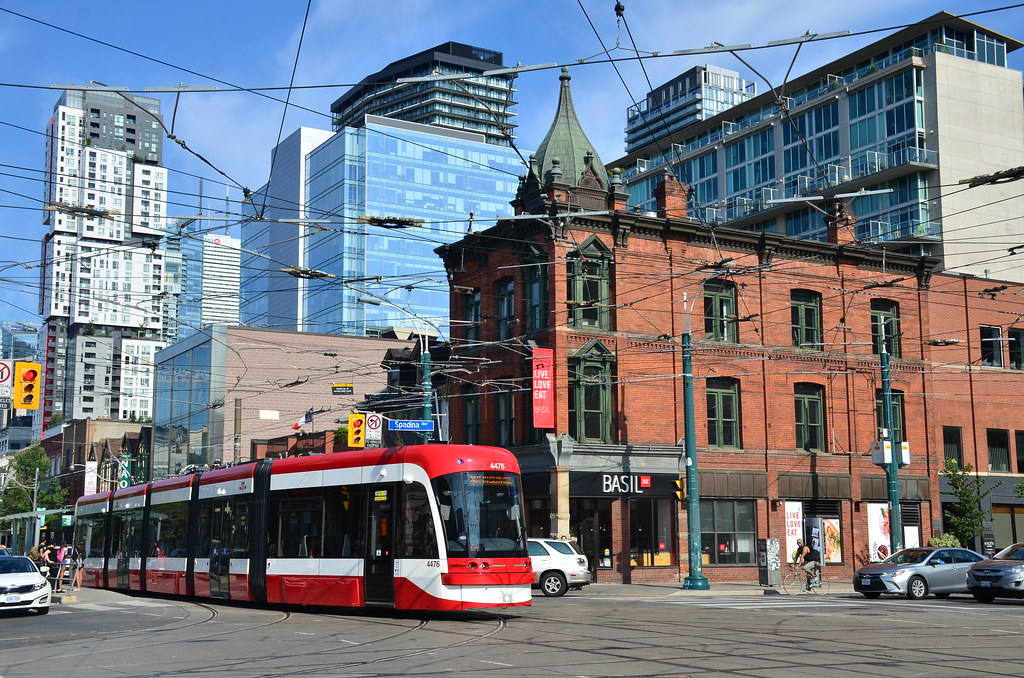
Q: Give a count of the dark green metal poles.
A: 3